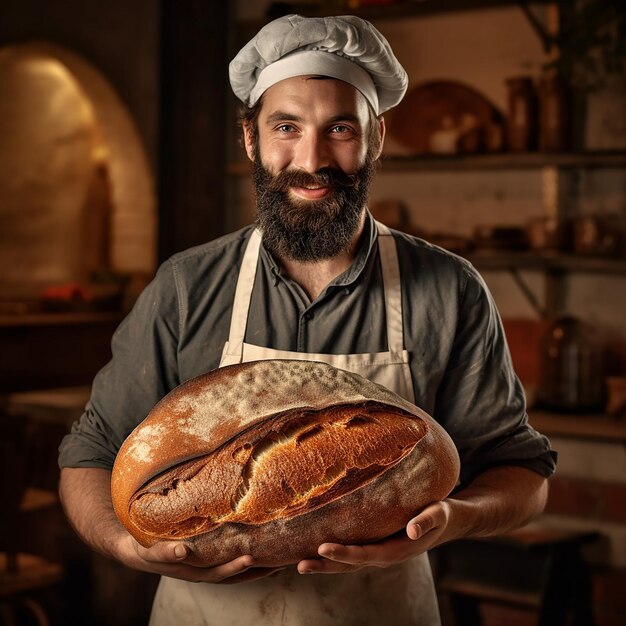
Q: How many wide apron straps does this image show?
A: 2